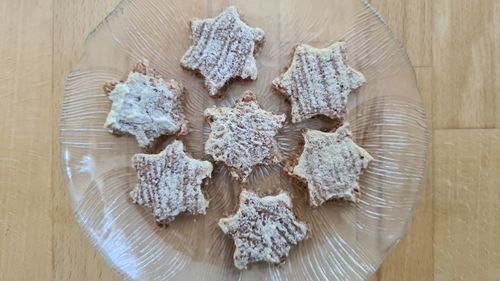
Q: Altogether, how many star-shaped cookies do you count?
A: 7